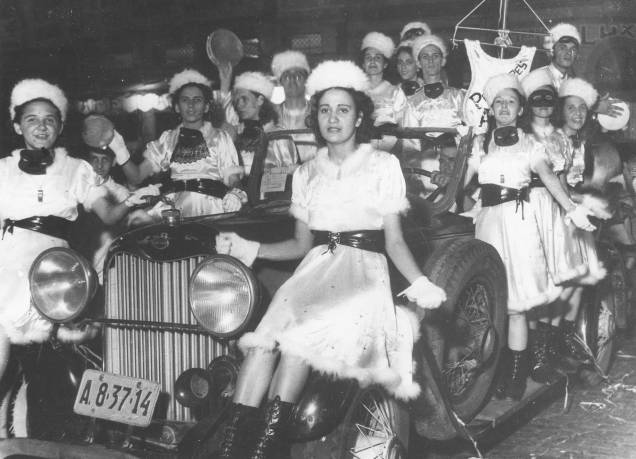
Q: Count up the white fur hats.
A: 13